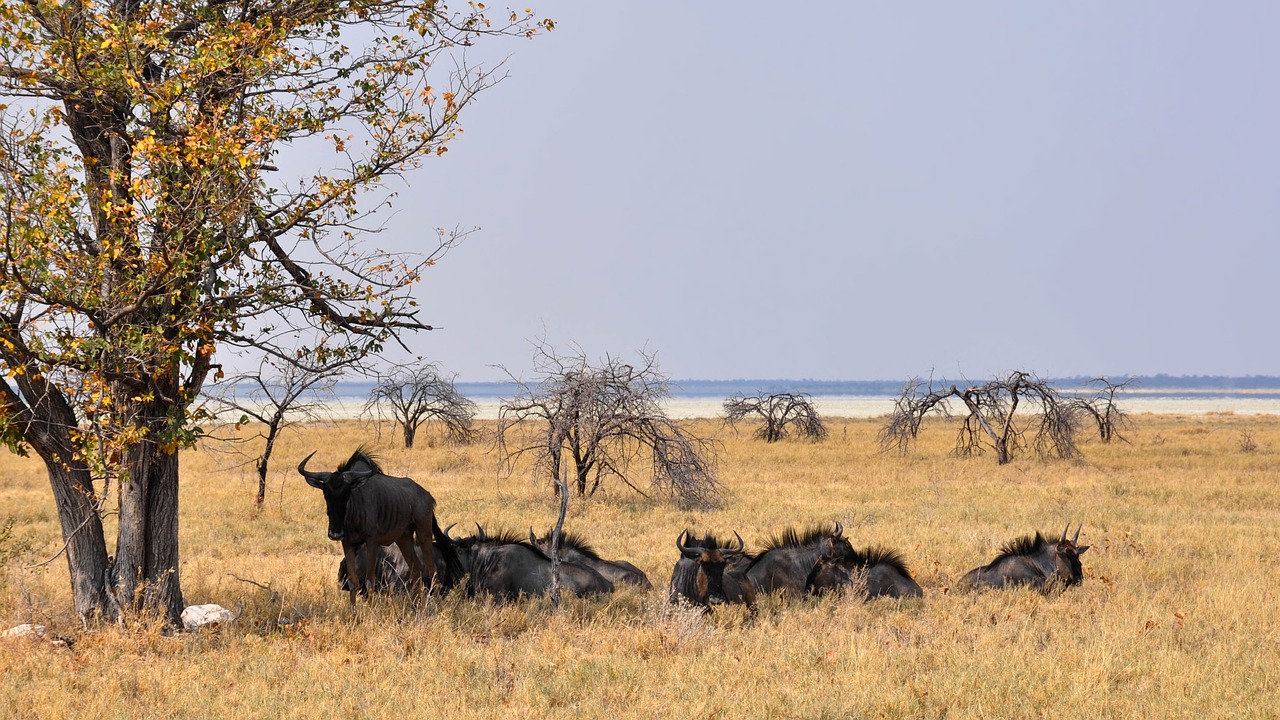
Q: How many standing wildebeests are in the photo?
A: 1